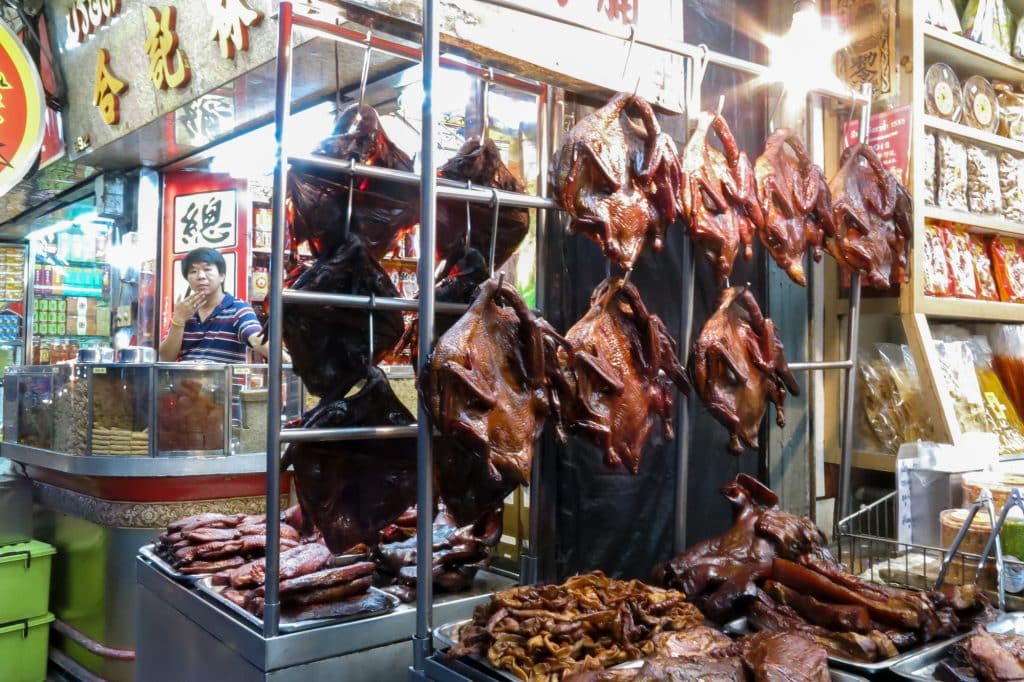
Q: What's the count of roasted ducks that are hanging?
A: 7